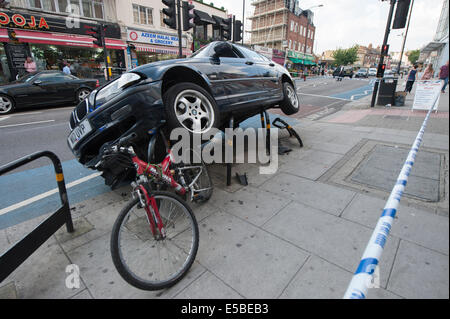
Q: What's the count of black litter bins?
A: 1